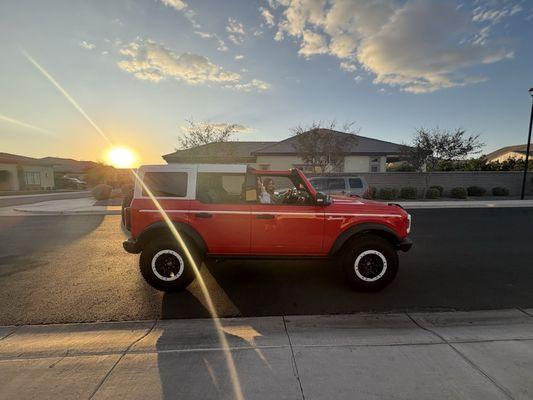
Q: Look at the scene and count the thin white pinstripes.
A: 1